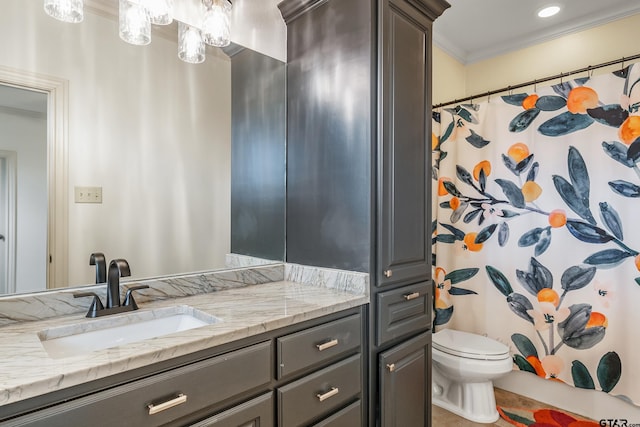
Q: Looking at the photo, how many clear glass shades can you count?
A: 5